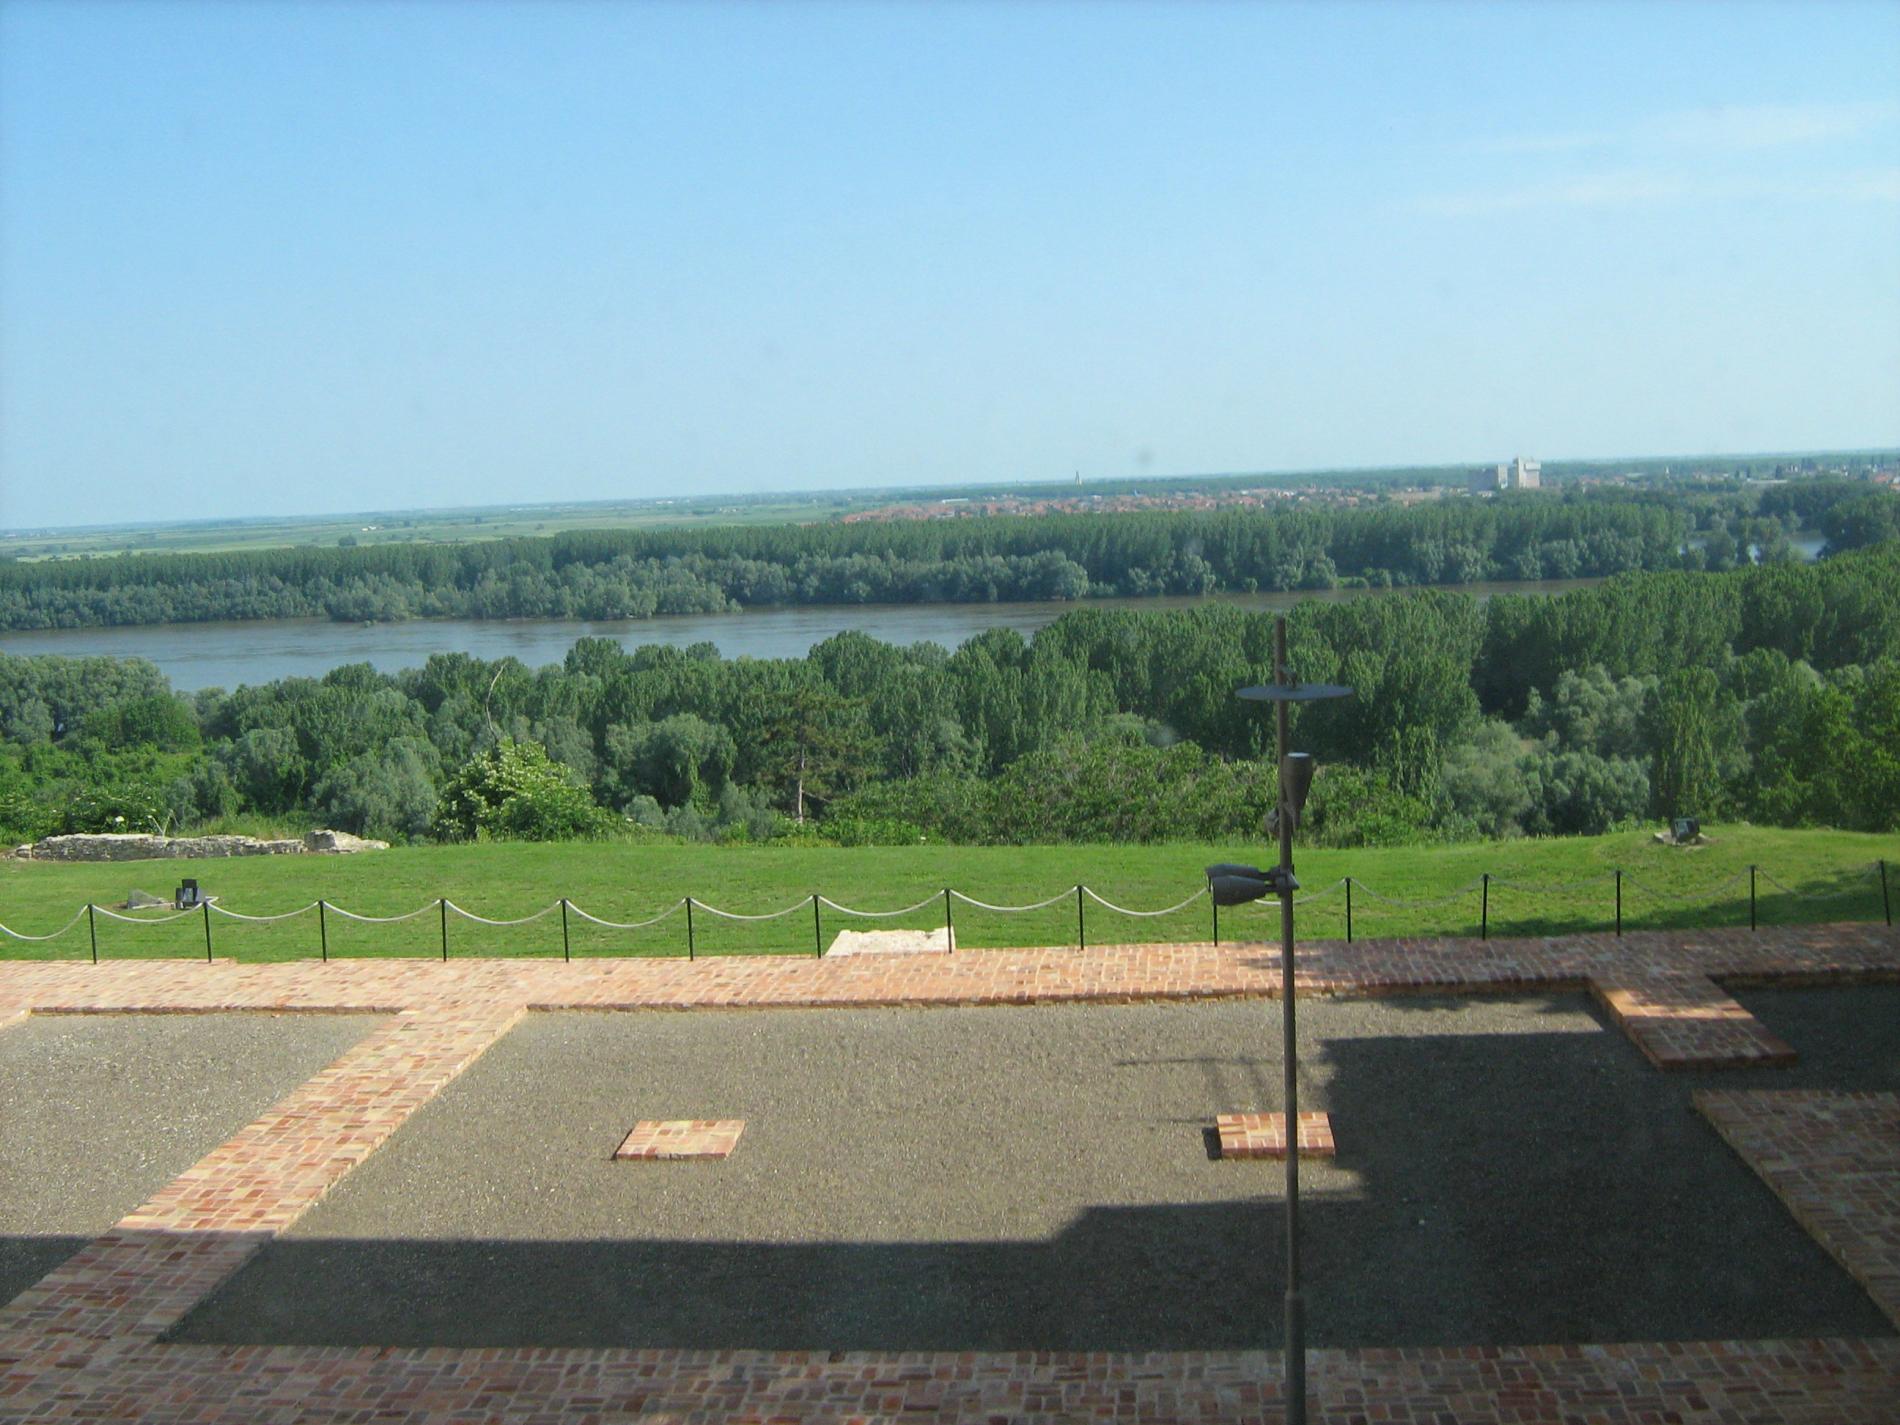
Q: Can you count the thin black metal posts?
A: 15